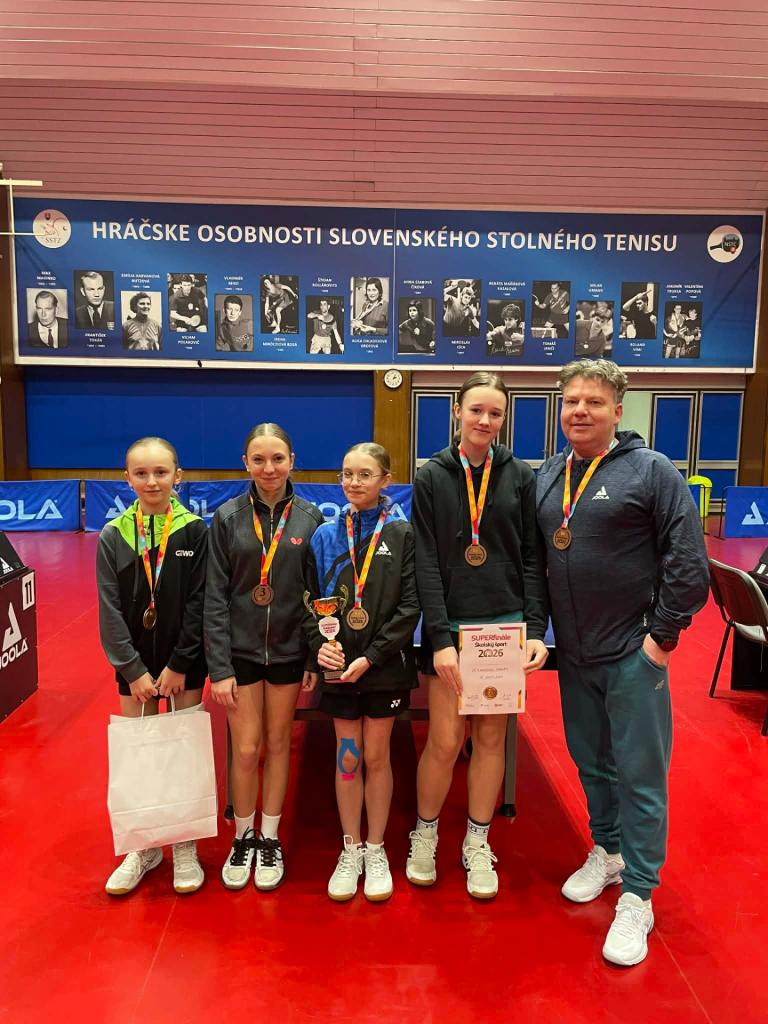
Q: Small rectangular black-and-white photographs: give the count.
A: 15